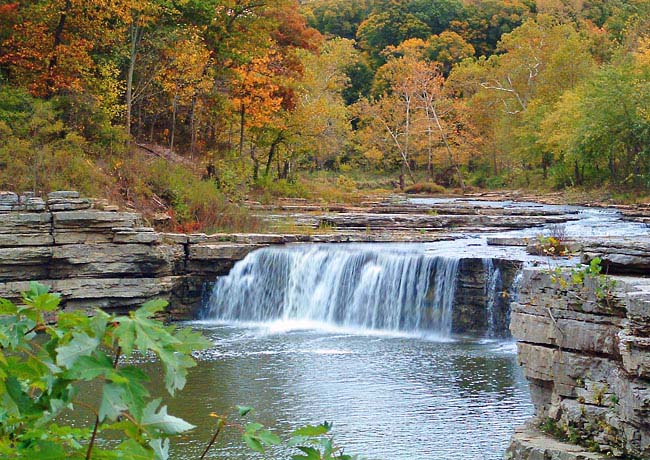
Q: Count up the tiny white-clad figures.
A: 0